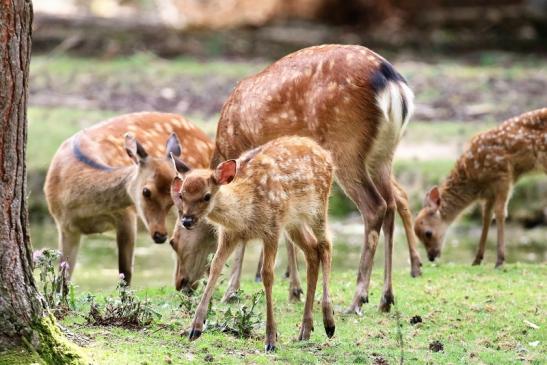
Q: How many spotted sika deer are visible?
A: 4